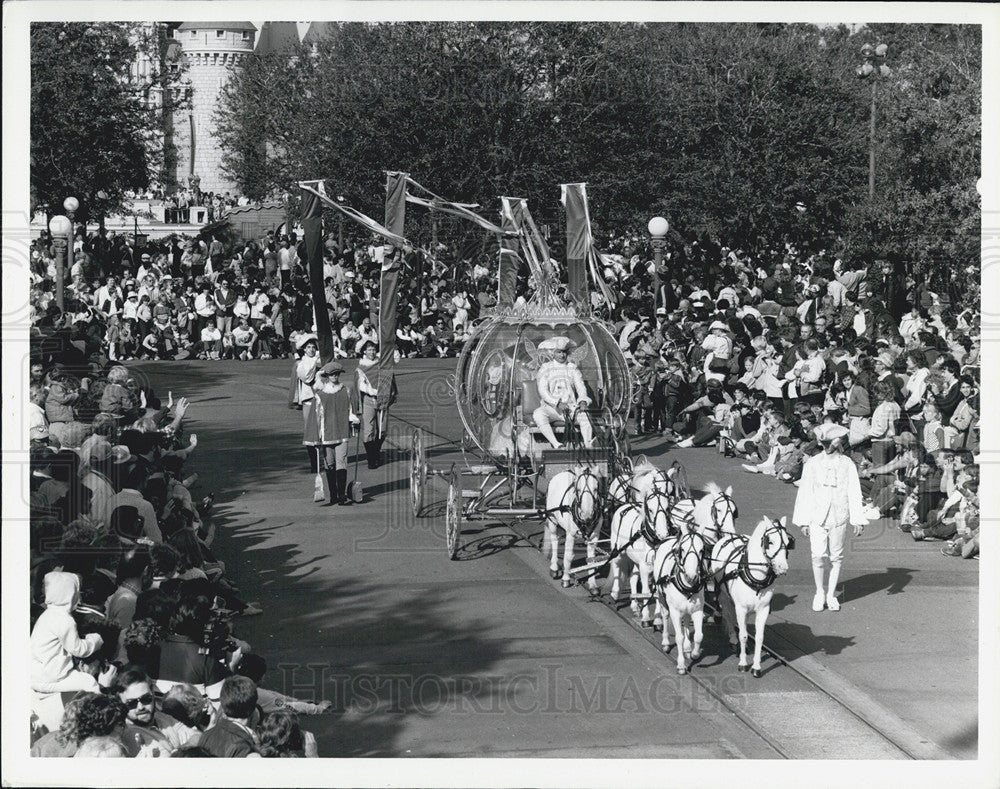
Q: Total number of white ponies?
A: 6